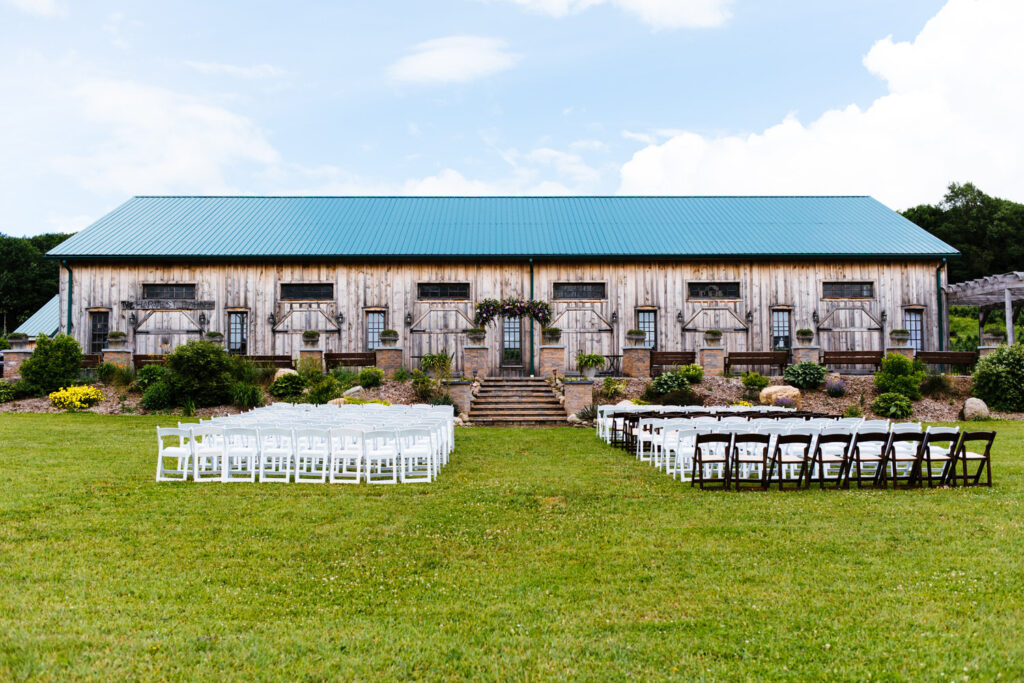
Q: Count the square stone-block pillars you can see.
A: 14